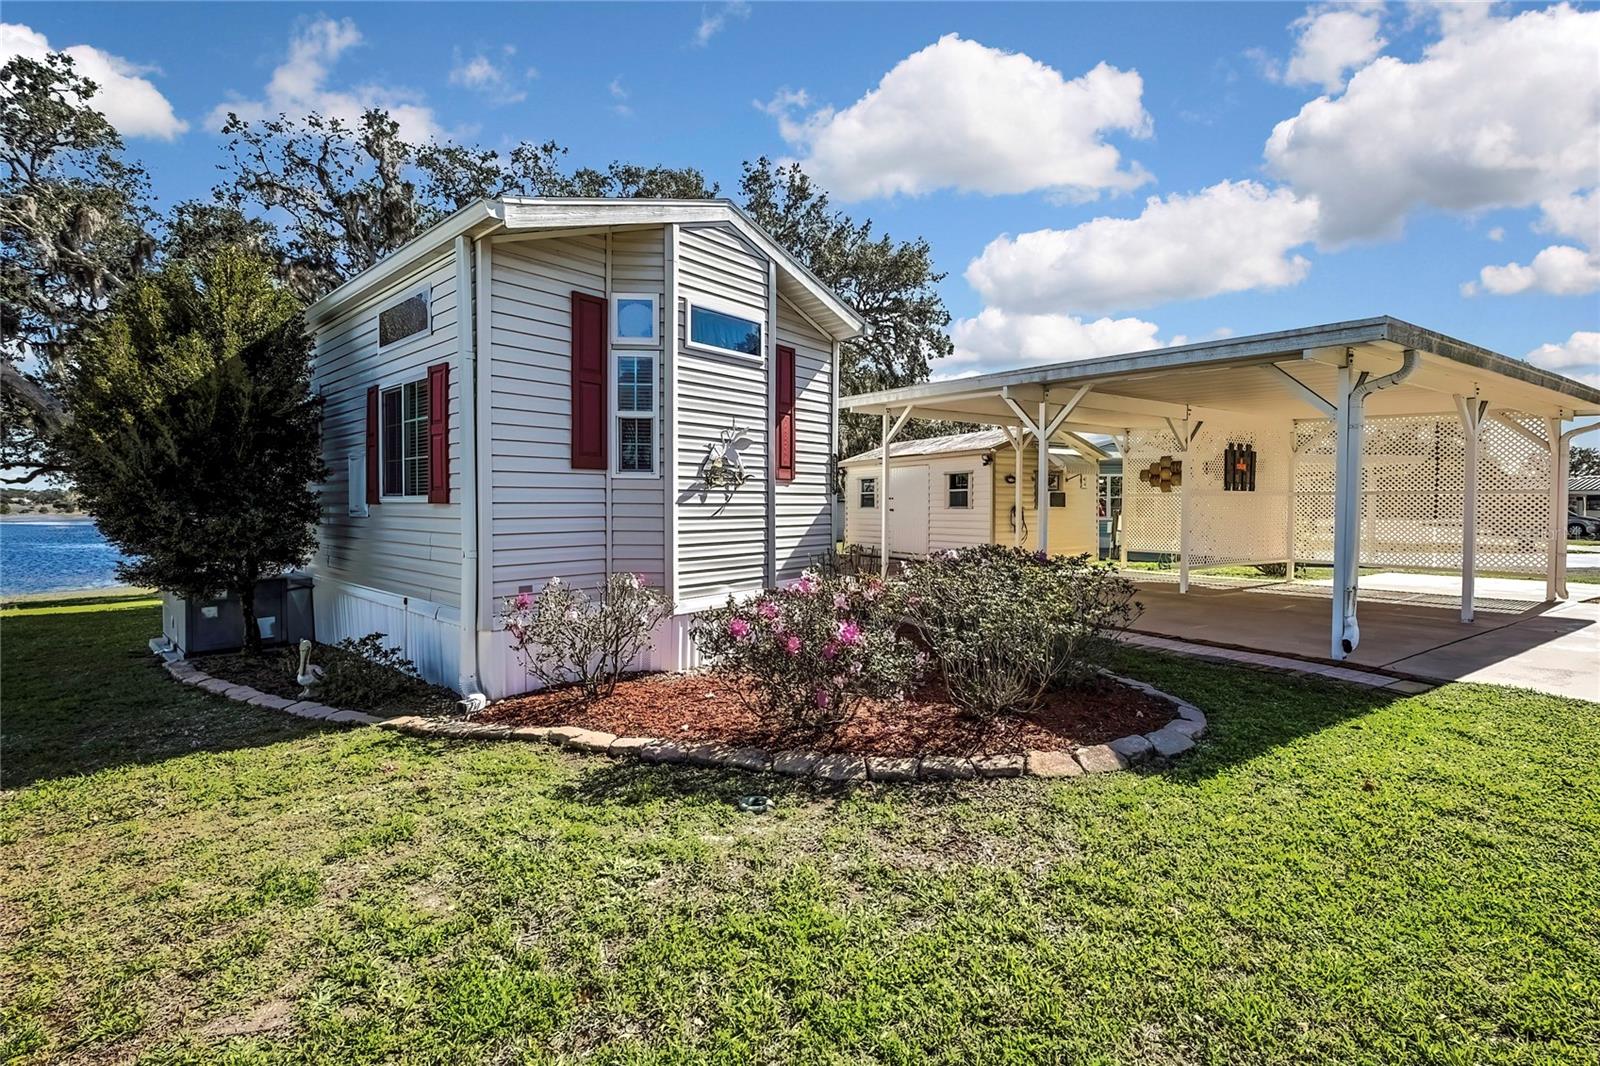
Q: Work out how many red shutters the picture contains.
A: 4